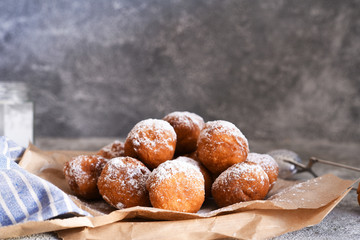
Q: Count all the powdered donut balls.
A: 10